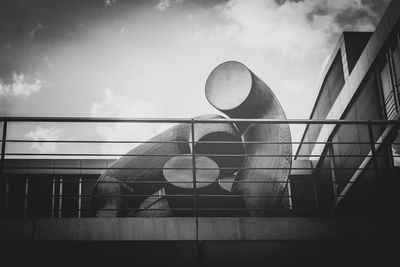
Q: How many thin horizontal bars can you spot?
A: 6